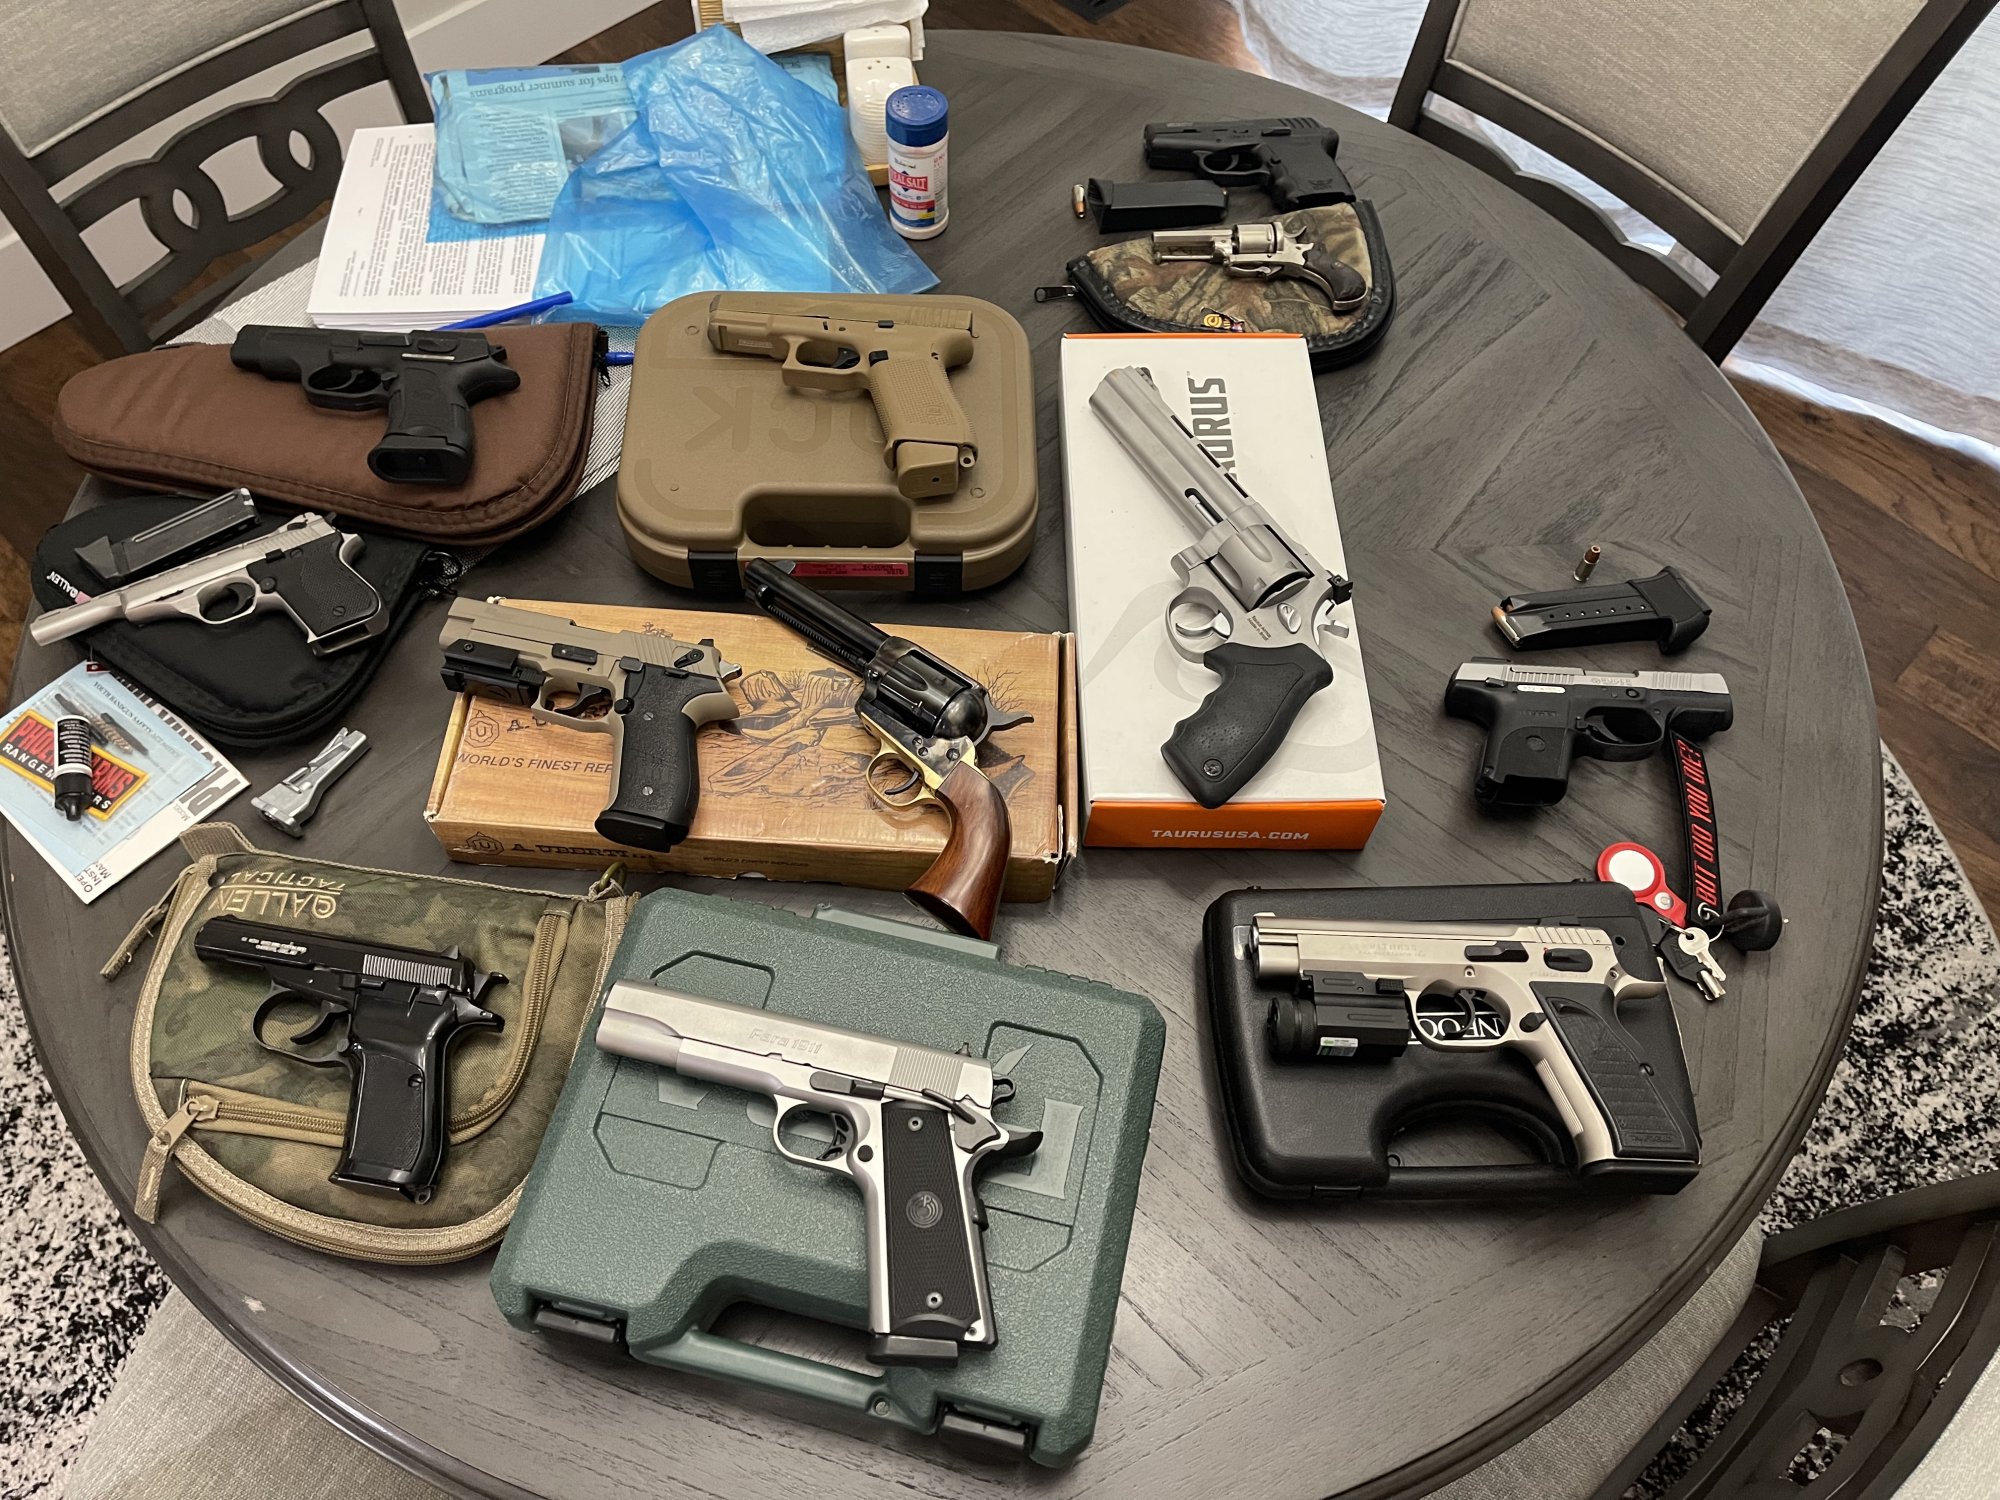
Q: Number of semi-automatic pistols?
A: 9